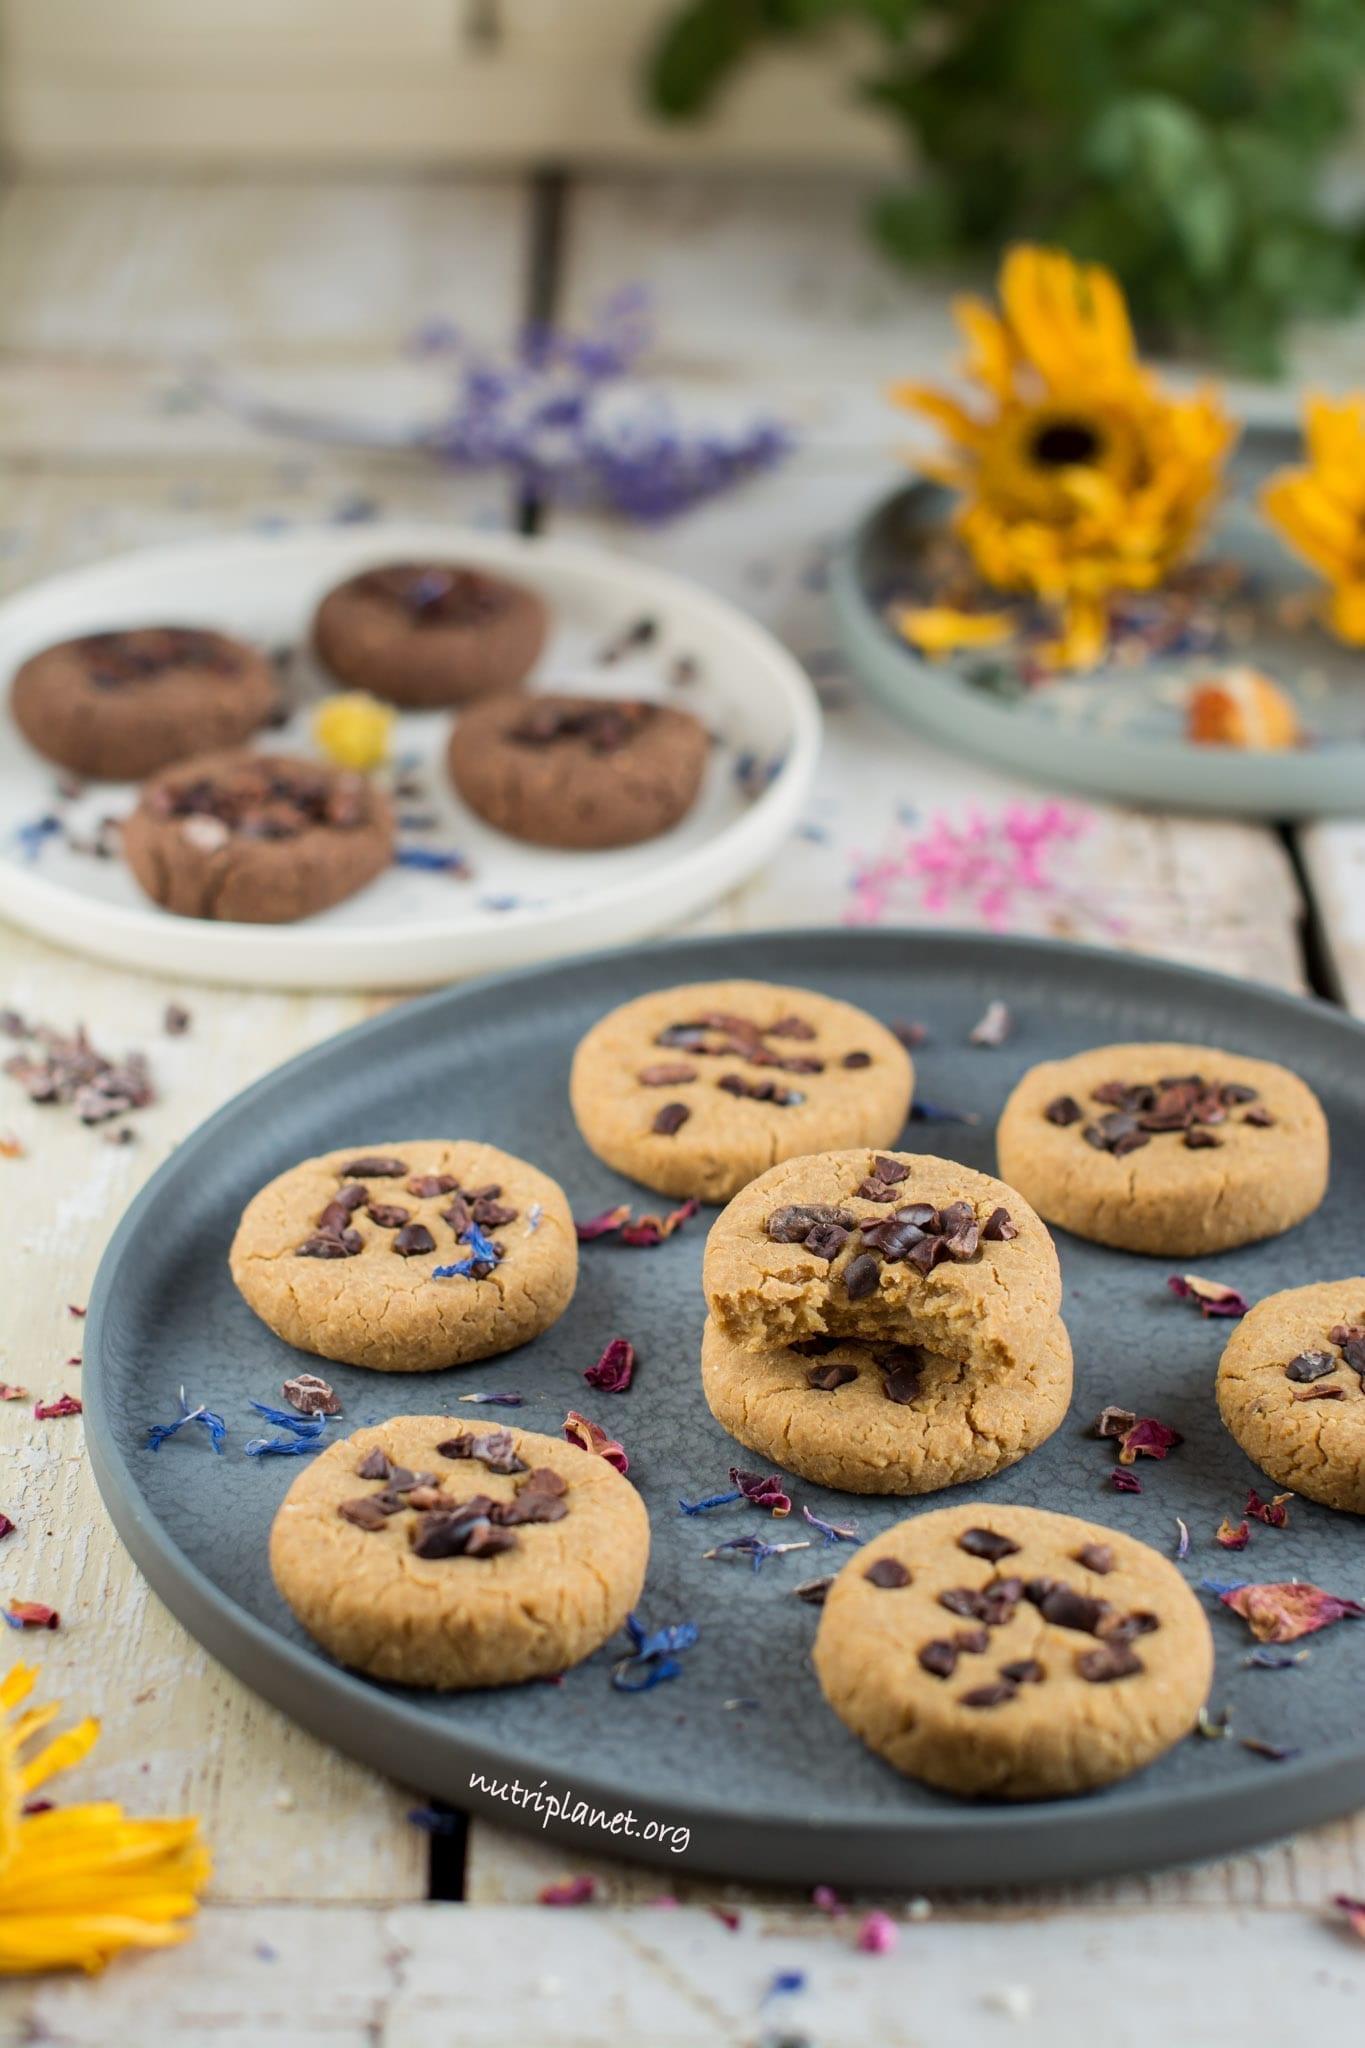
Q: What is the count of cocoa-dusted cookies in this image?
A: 4